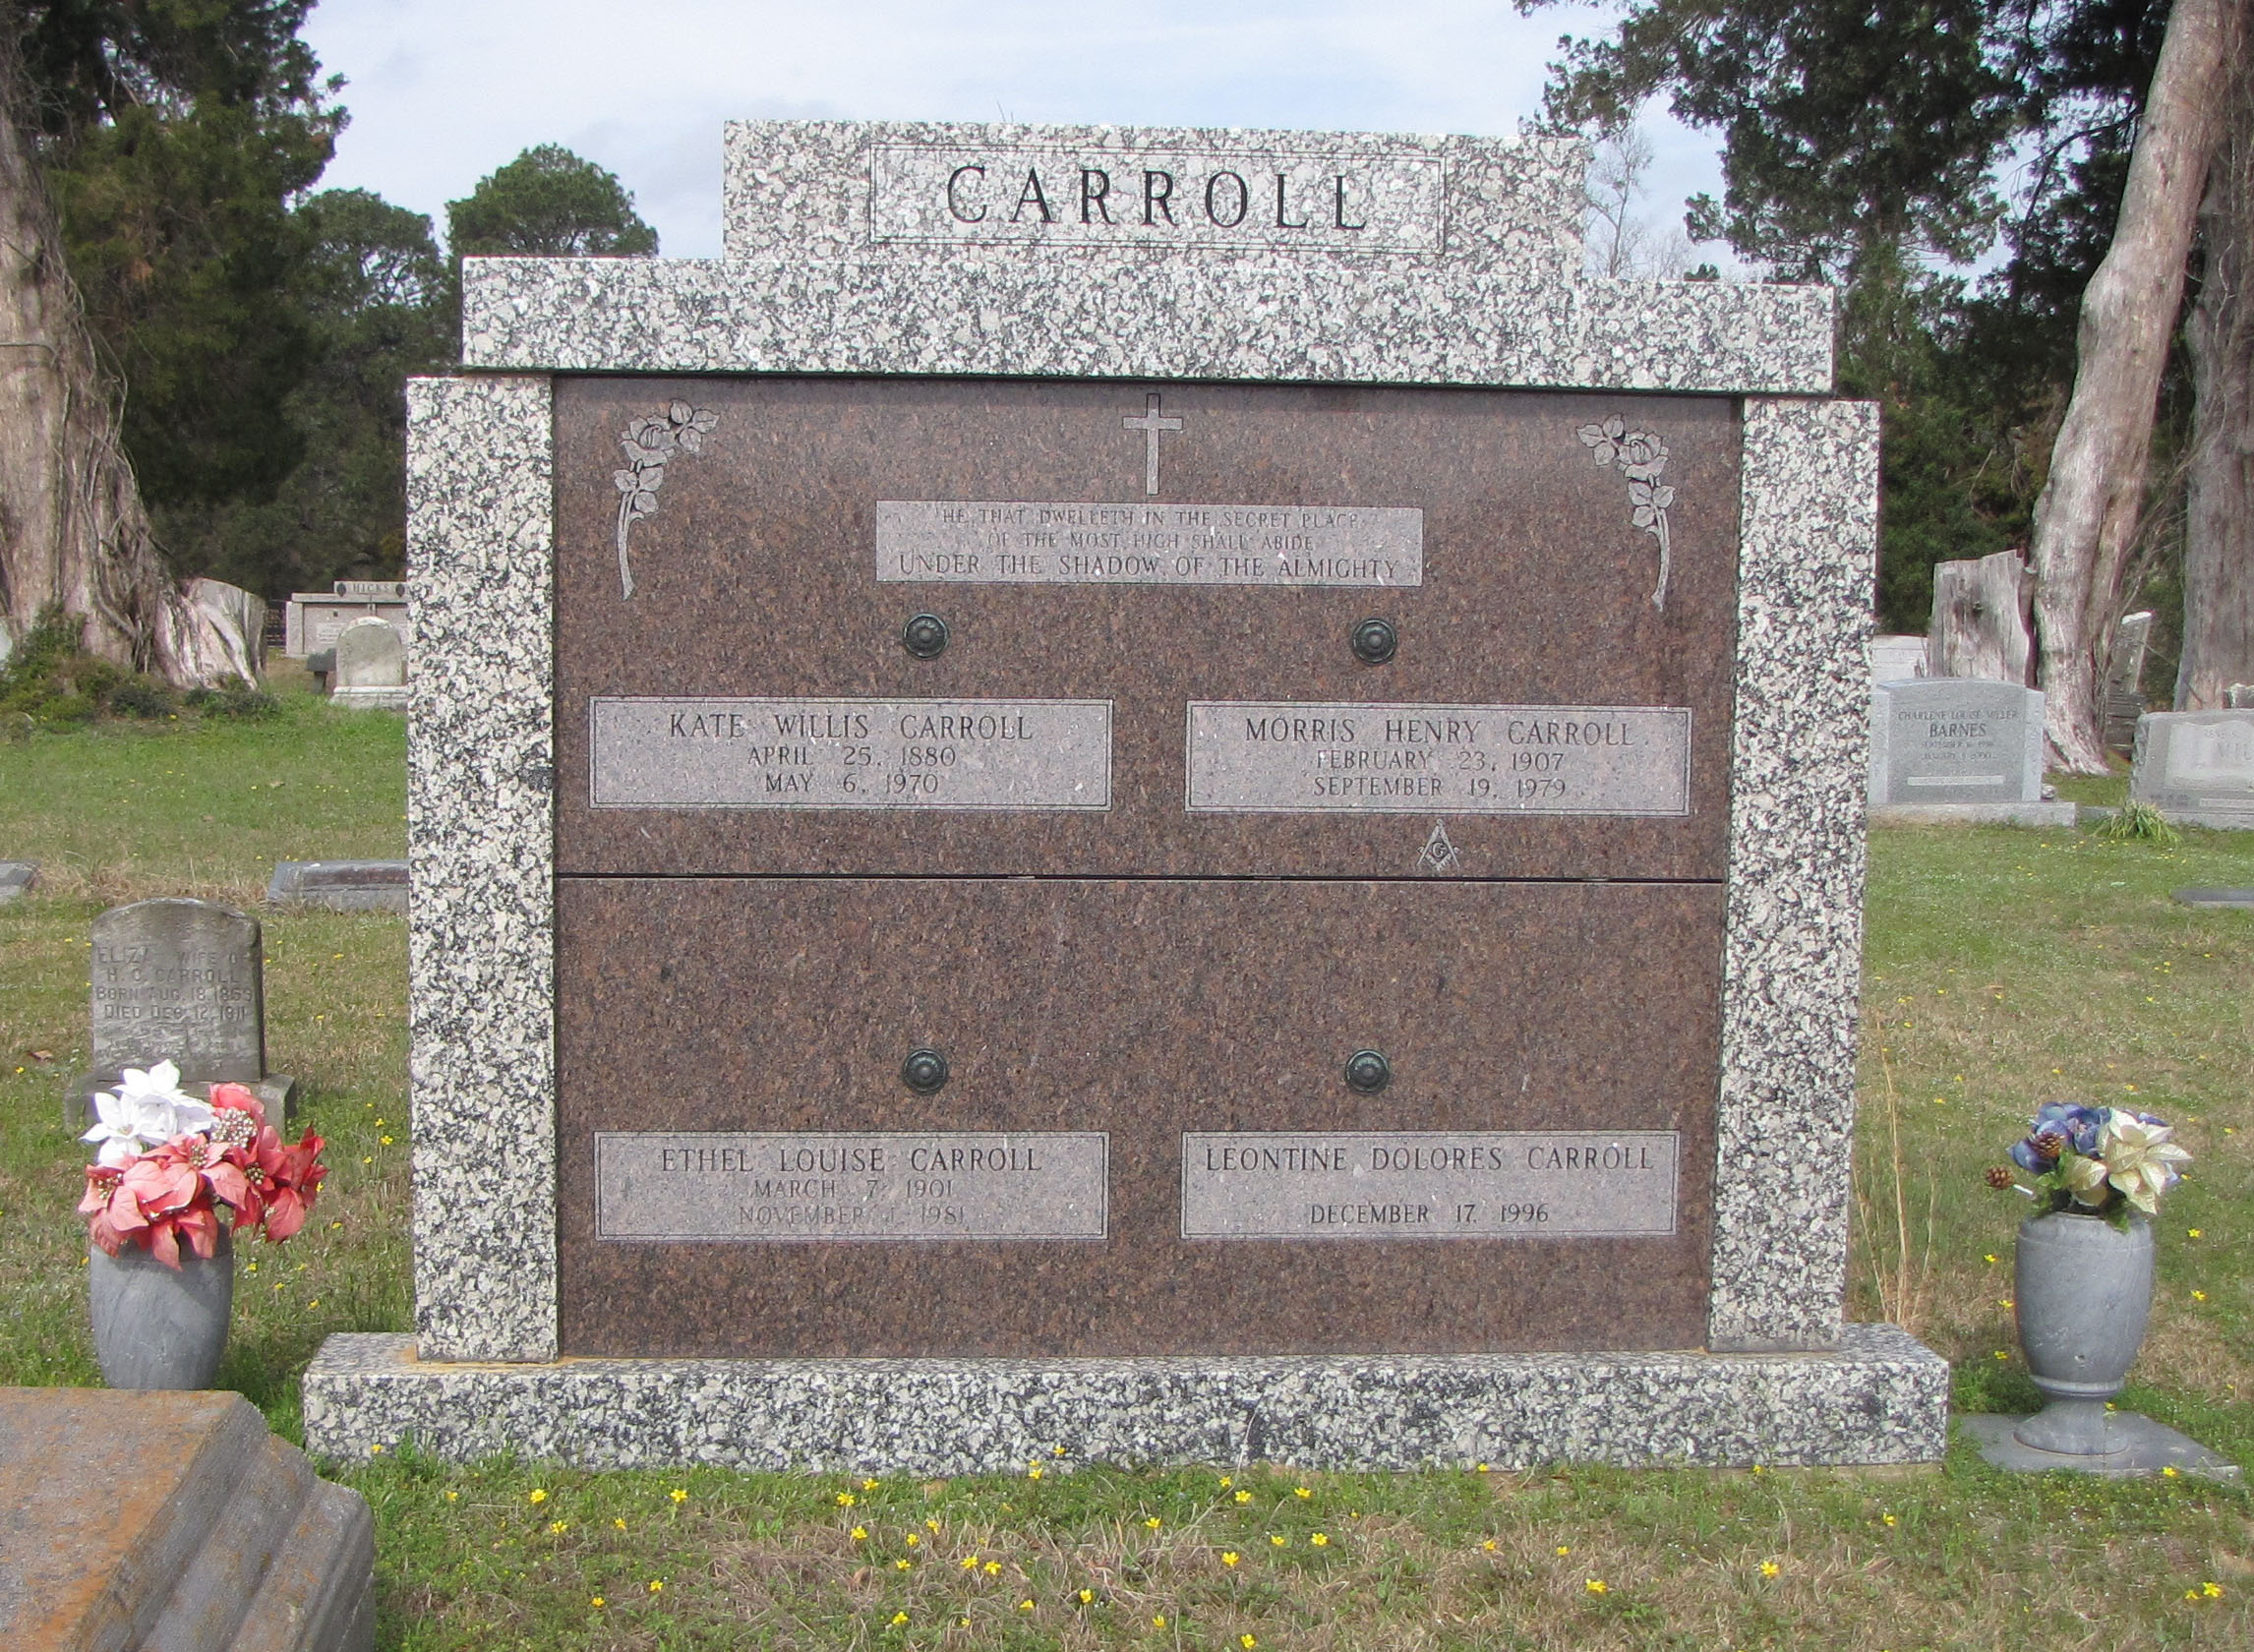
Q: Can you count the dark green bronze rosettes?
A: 4